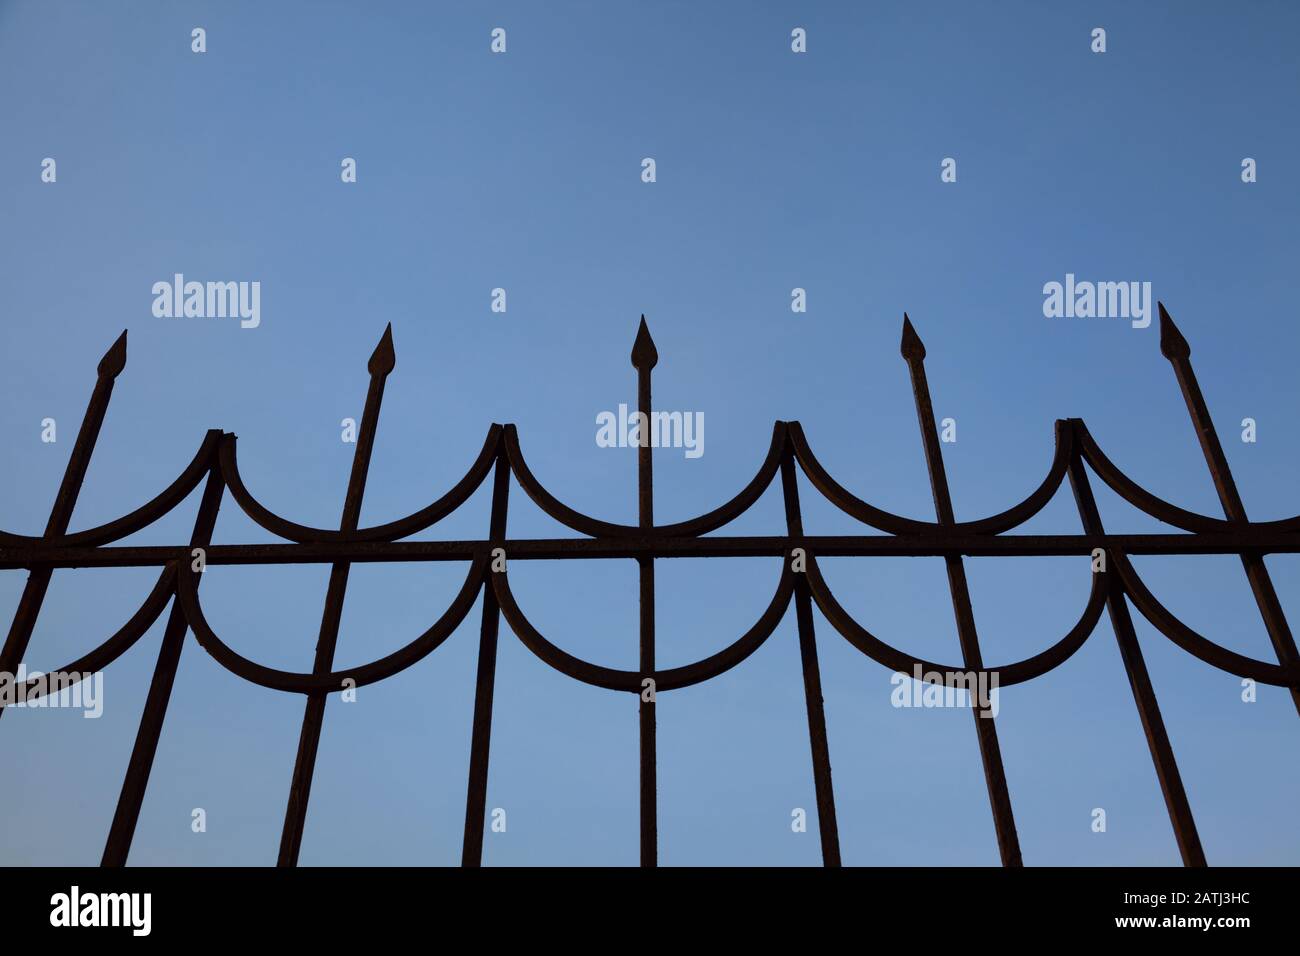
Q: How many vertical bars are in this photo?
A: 9